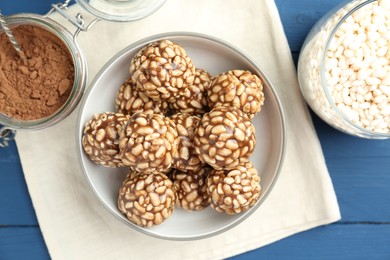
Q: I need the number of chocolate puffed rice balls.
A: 11